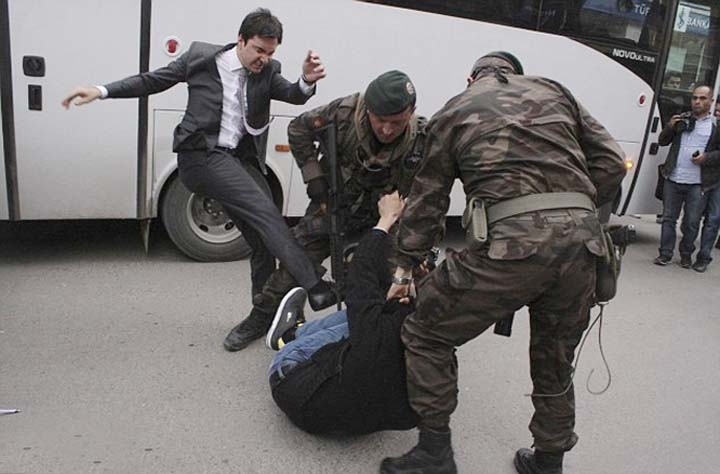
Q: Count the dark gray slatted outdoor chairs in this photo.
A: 0